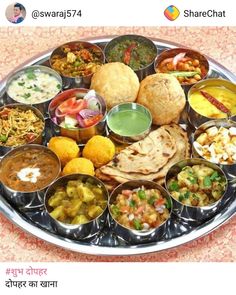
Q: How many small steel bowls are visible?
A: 13